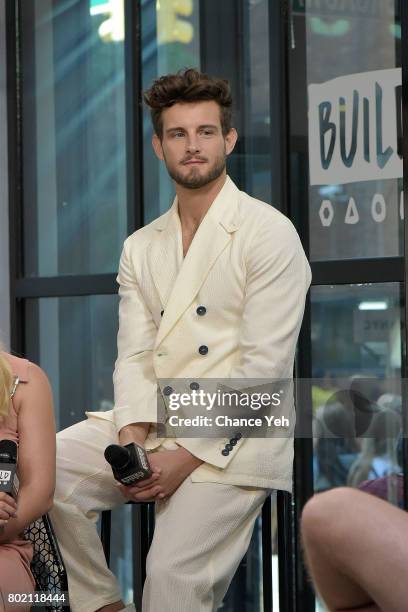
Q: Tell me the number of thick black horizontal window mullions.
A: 2